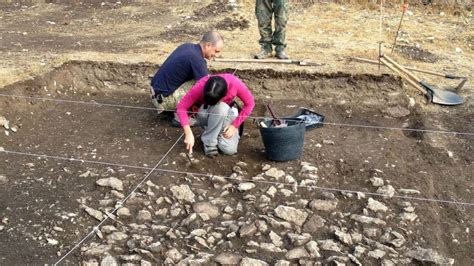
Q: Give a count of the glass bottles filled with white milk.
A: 0